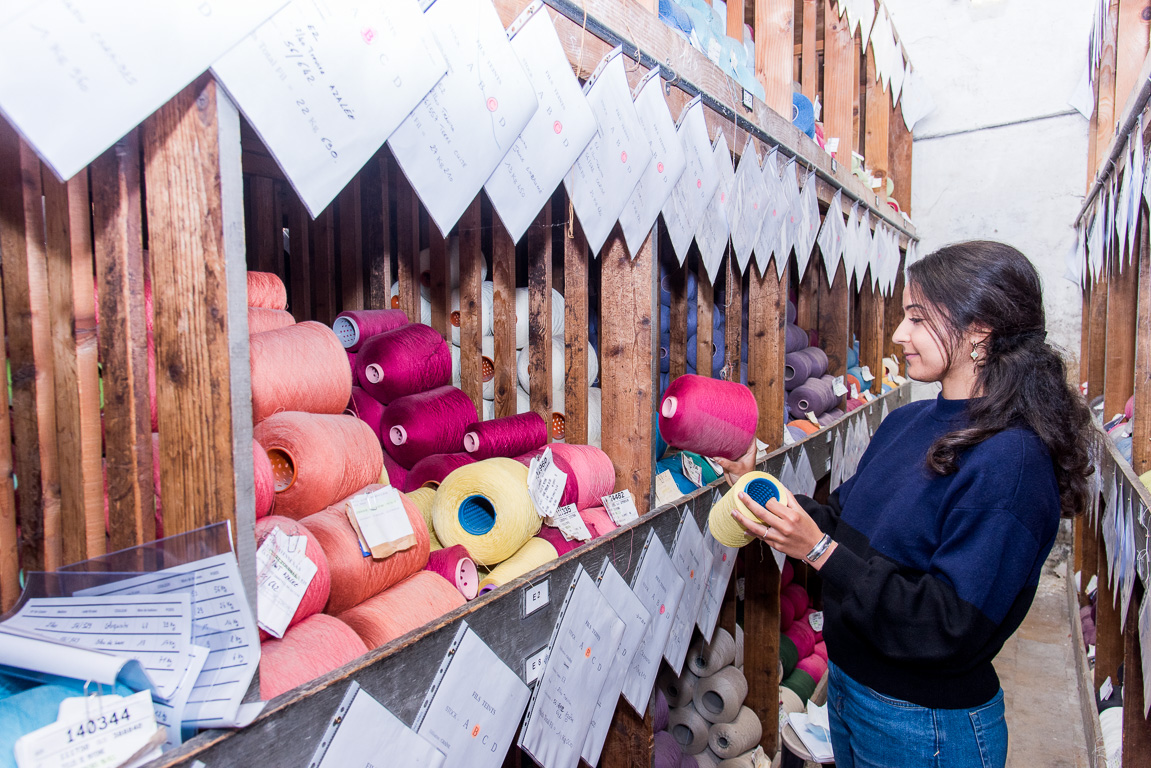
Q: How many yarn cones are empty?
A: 0